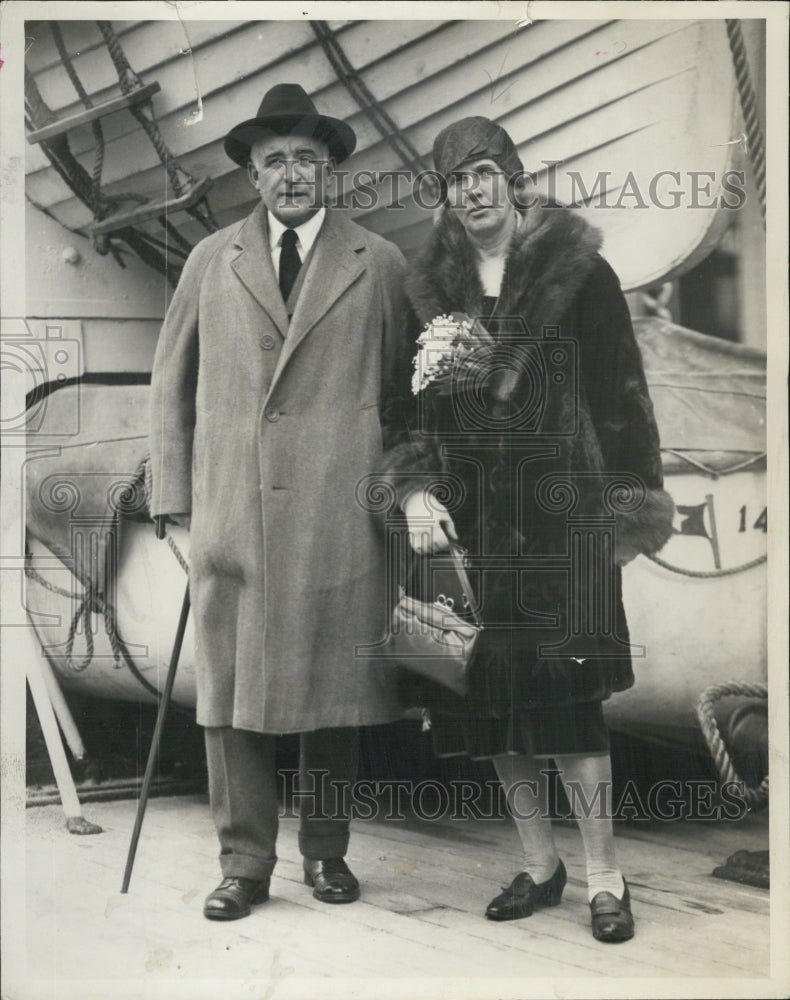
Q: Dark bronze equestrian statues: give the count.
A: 0